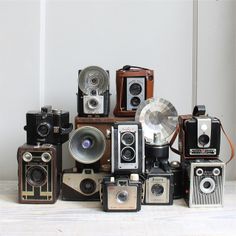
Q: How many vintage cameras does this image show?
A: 10